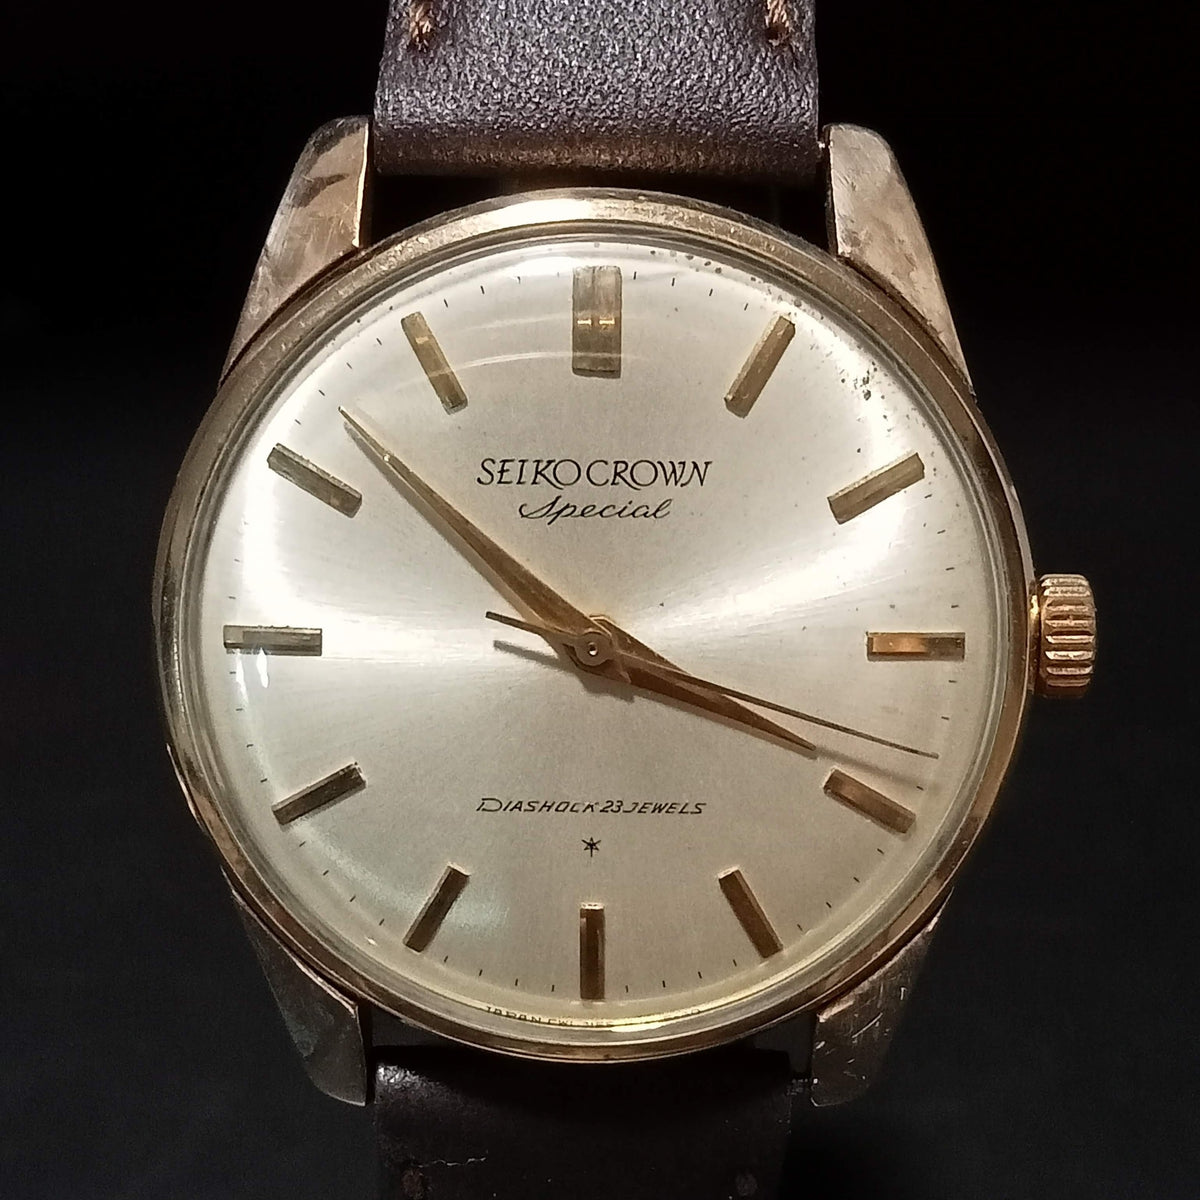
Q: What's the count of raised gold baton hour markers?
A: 12